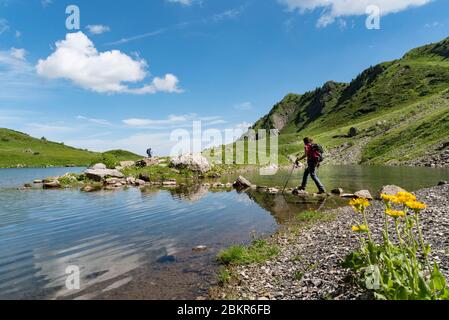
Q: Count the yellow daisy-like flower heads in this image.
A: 6